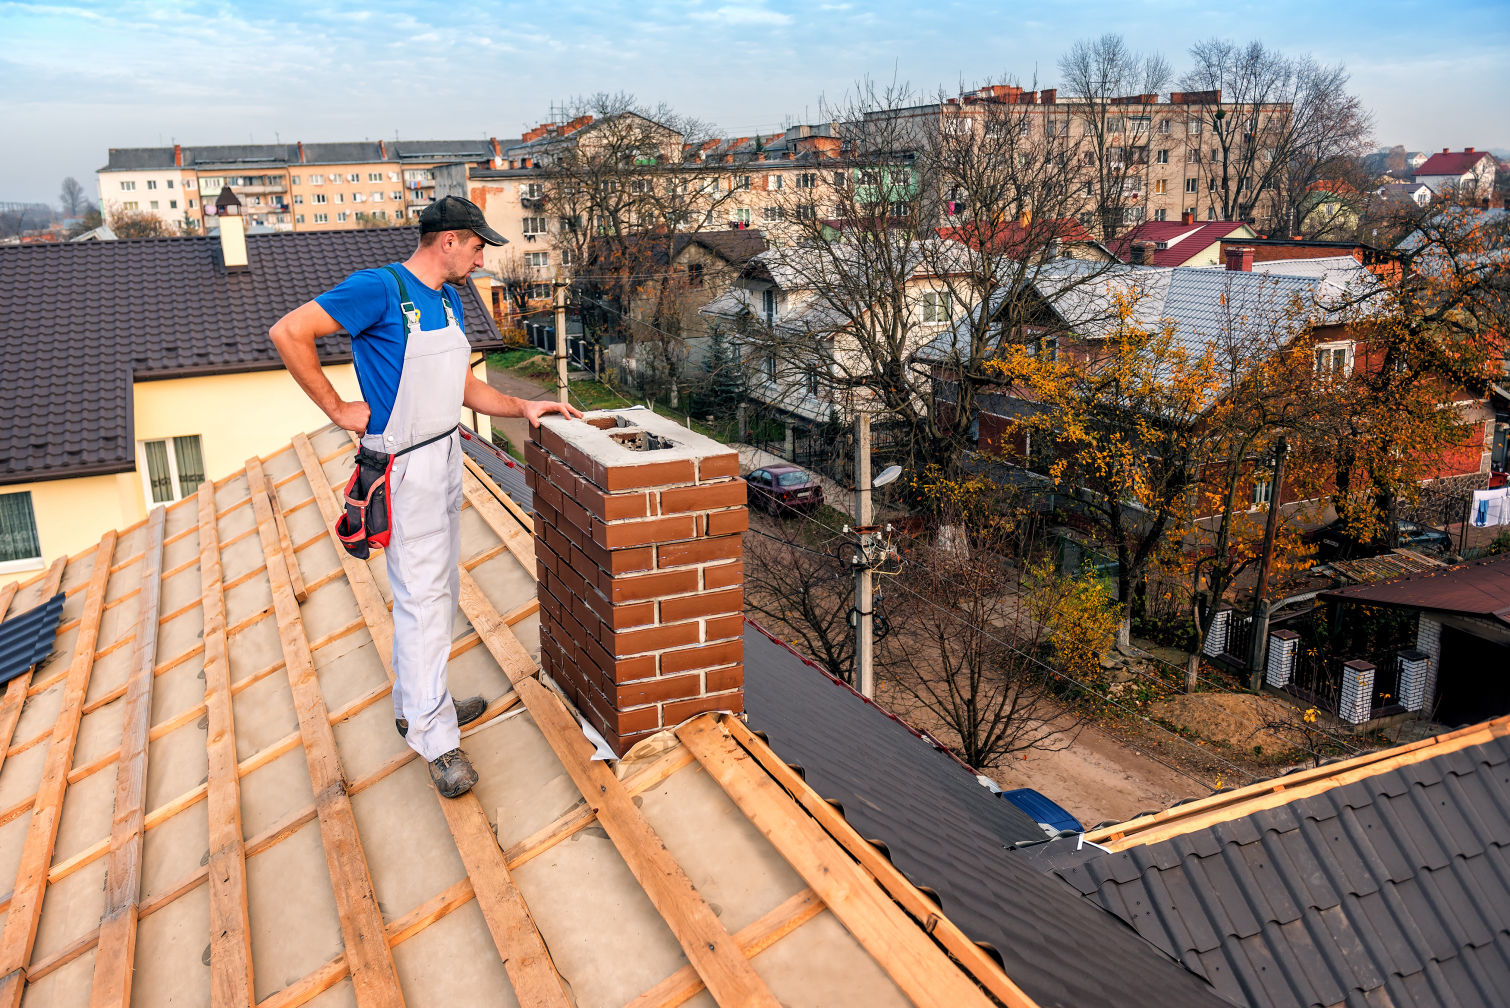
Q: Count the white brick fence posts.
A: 4